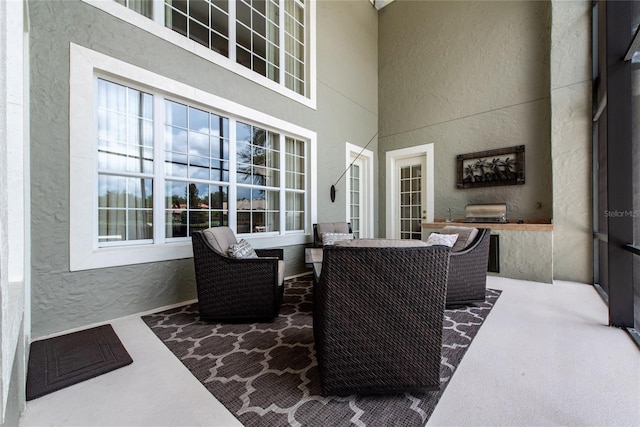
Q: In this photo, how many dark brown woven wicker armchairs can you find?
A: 4